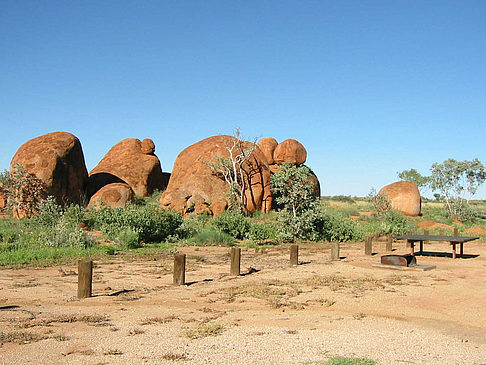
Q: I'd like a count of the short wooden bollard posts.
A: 11